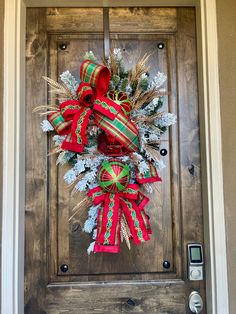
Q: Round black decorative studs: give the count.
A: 5